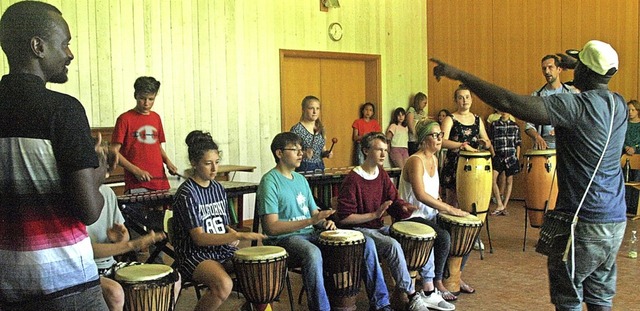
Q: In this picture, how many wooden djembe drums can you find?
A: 5